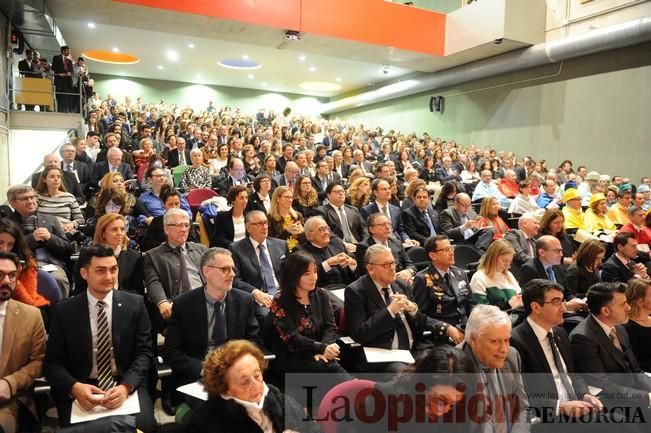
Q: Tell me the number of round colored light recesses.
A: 3